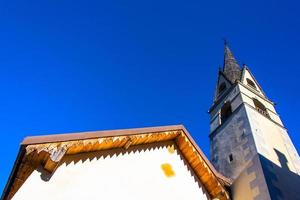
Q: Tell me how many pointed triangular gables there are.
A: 2